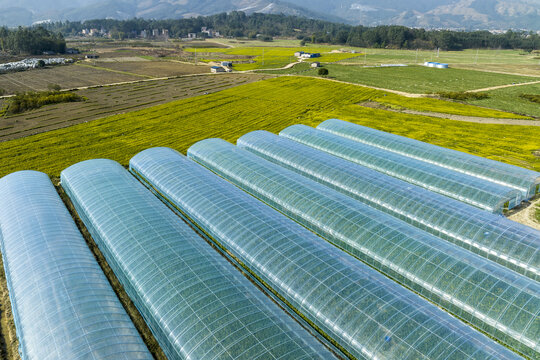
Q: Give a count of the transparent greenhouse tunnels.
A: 7